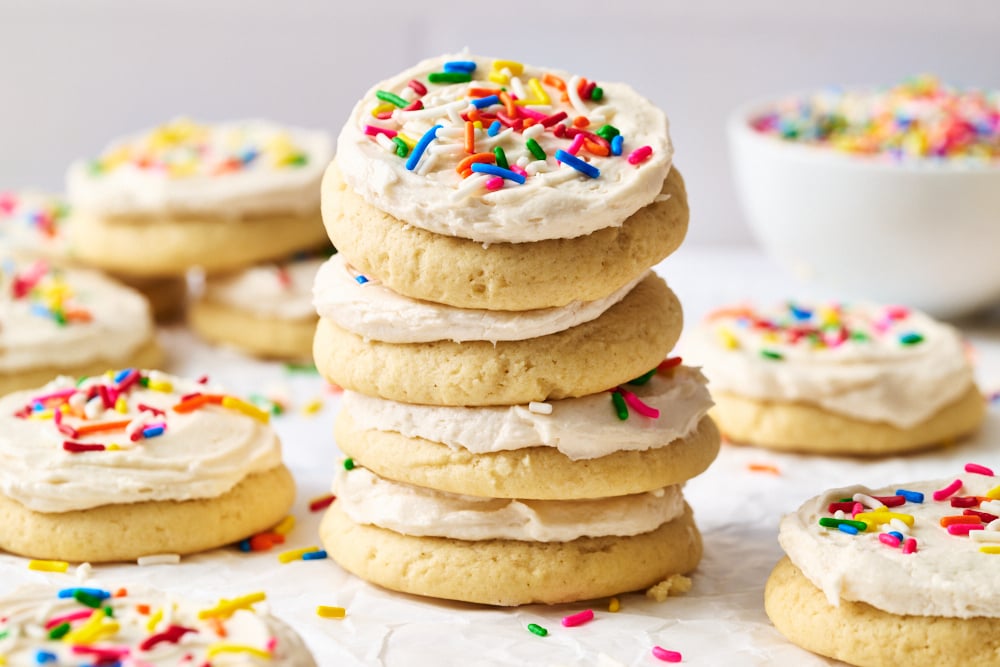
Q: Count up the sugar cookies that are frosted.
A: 12